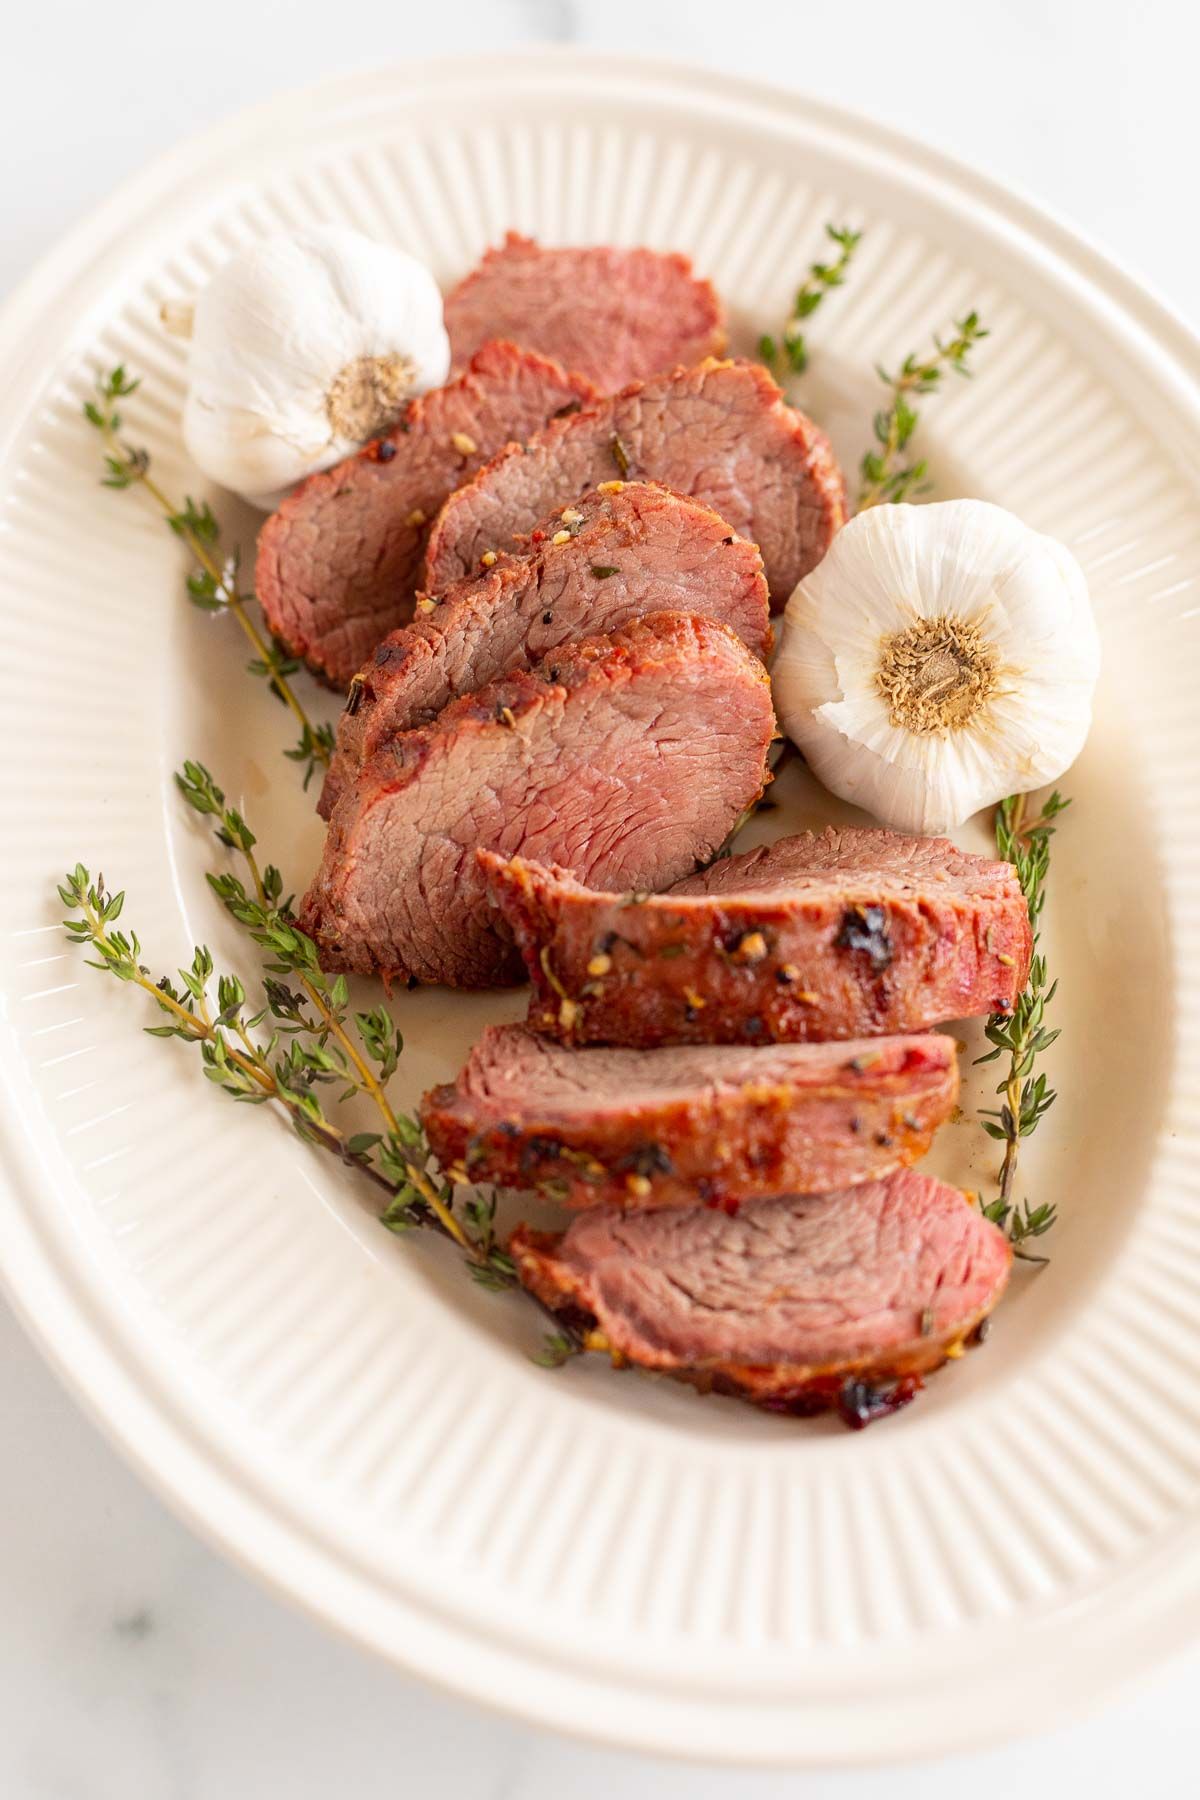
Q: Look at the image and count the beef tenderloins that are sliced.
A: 8